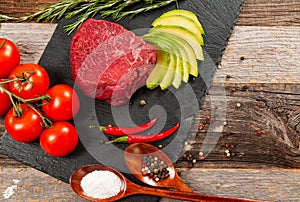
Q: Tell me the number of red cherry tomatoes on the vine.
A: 6